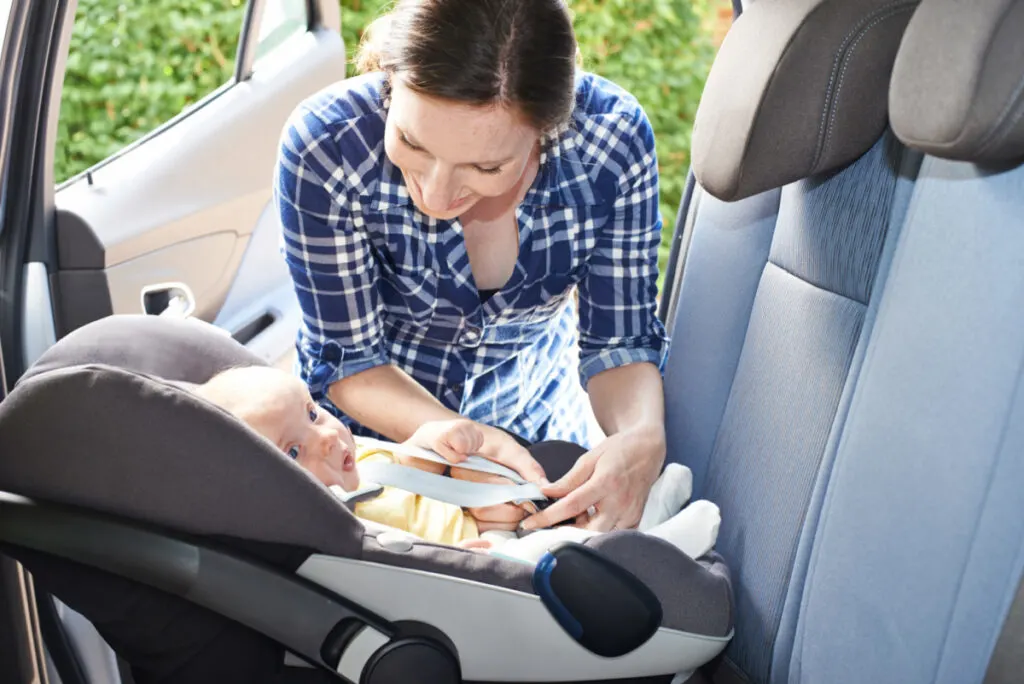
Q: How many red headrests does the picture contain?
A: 0